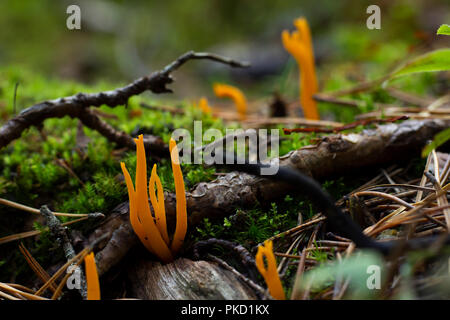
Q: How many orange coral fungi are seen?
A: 6